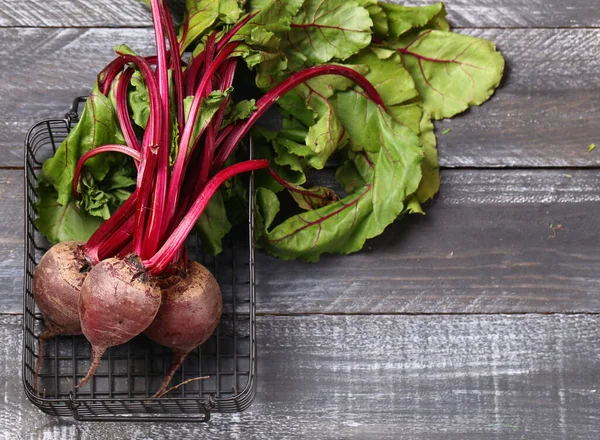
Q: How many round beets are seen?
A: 3